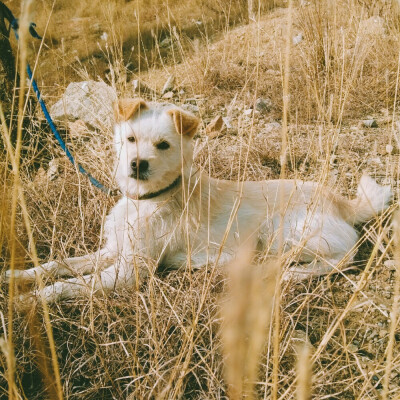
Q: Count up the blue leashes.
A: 1